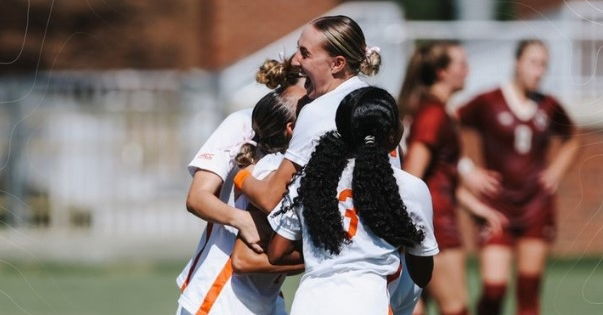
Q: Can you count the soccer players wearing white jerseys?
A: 4